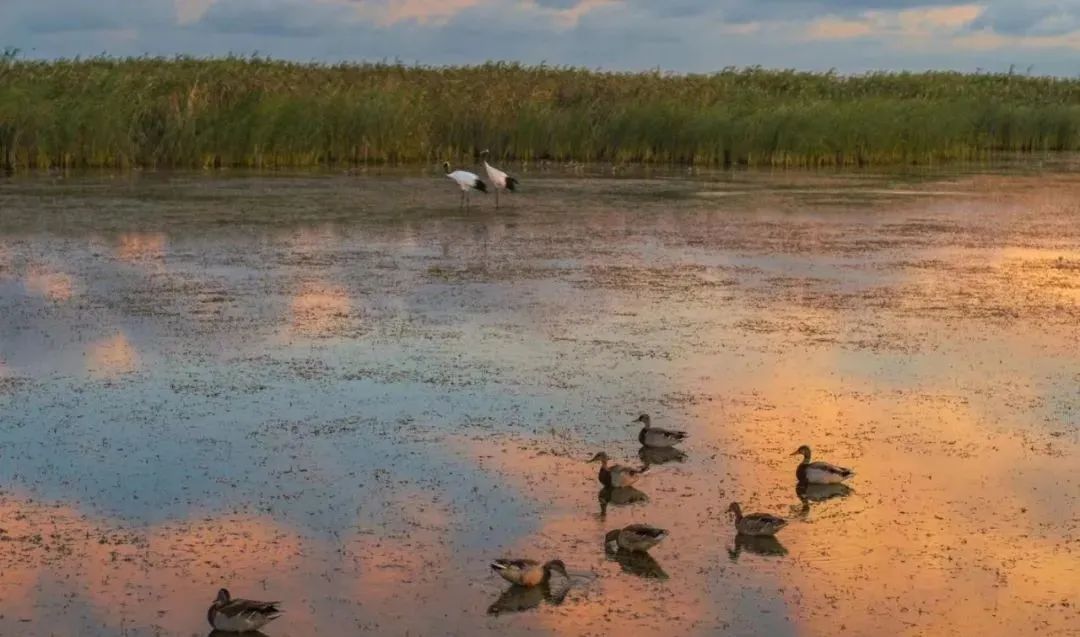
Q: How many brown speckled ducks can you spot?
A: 7